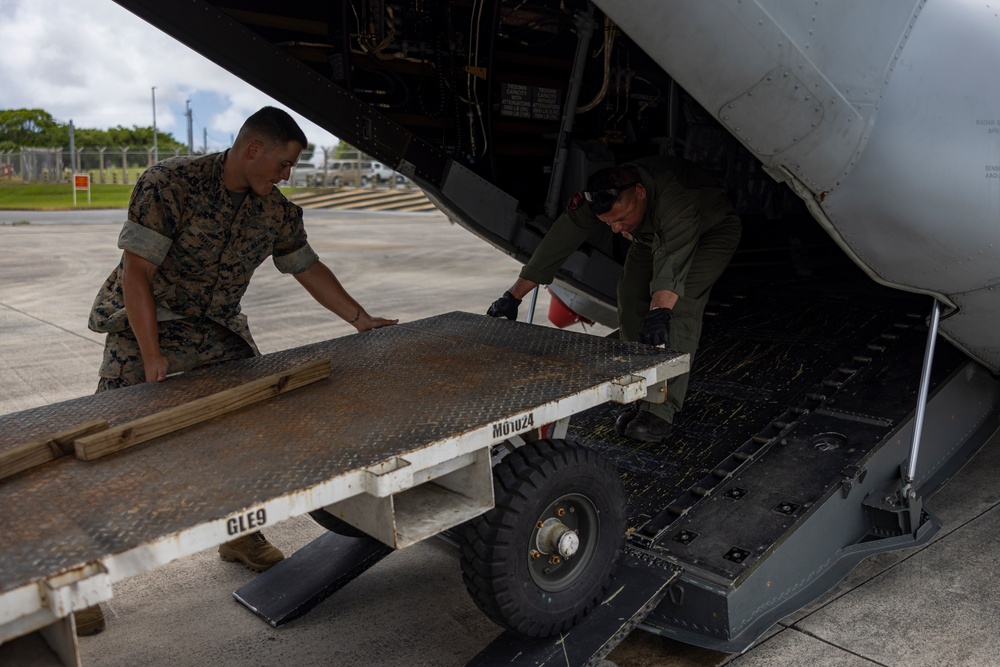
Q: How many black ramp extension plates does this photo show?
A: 2